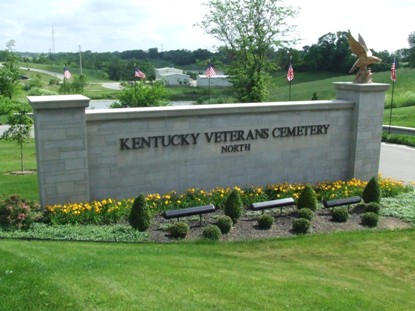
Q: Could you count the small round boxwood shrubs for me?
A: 9